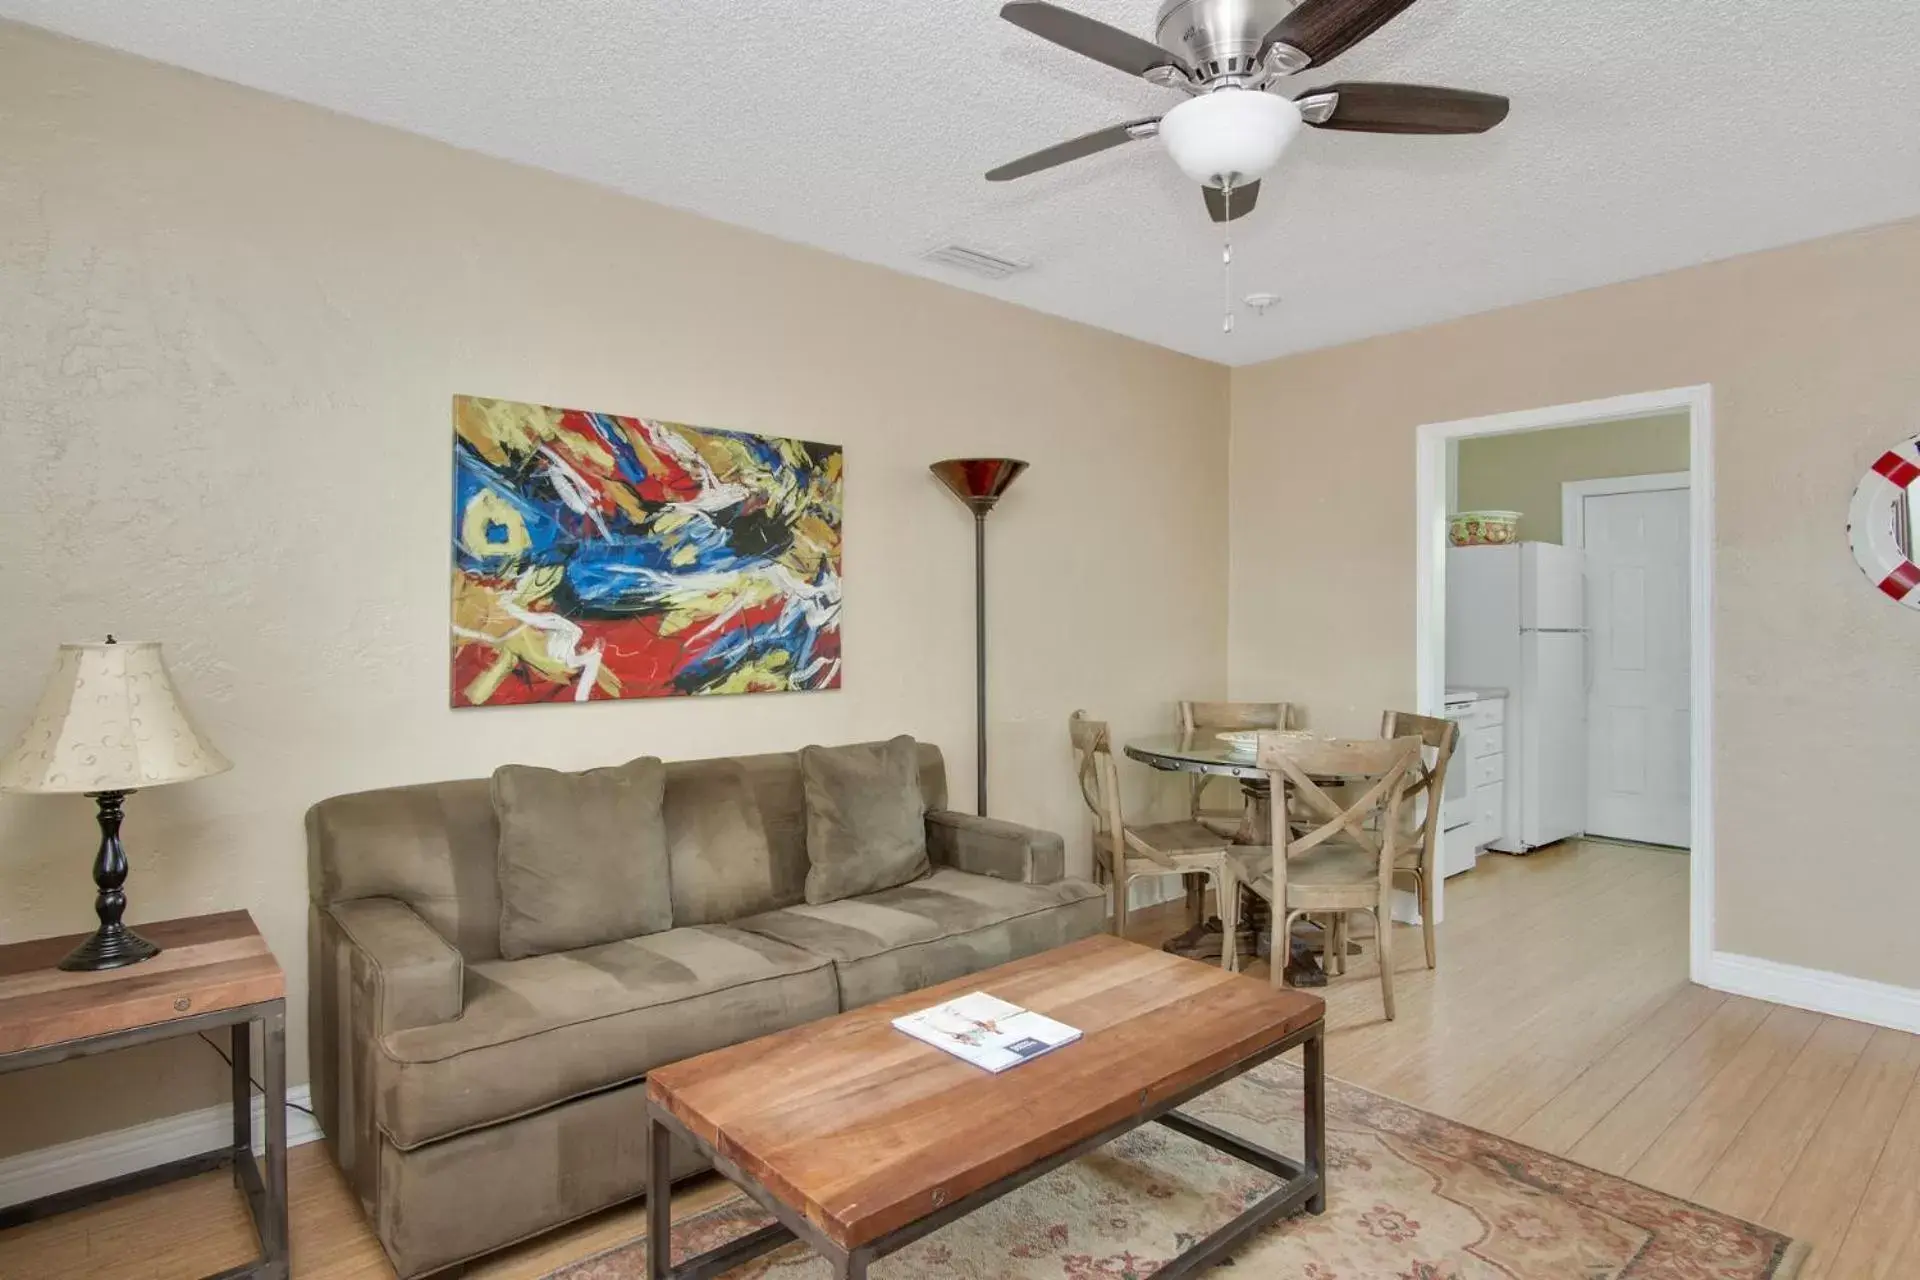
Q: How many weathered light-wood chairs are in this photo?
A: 4